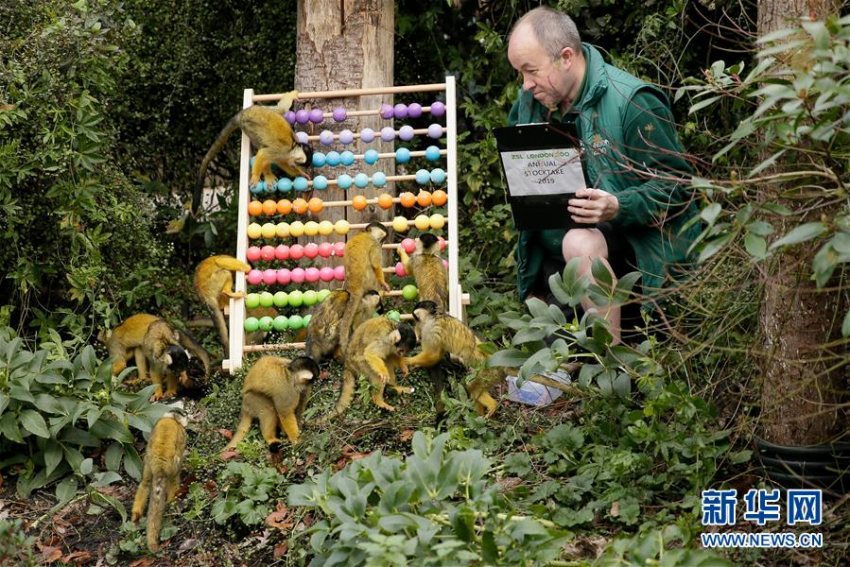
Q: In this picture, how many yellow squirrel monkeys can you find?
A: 11